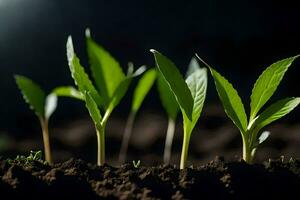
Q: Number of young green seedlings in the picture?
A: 6